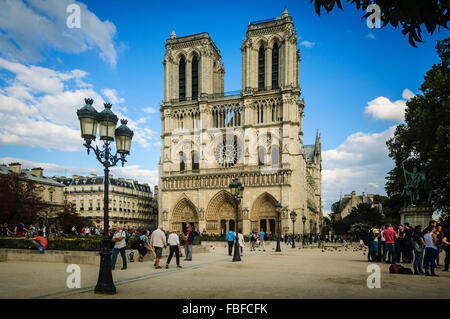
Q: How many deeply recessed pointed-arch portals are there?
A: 3